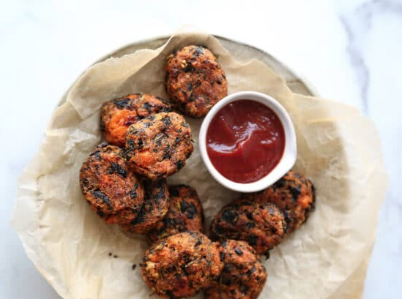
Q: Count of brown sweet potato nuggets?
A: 10